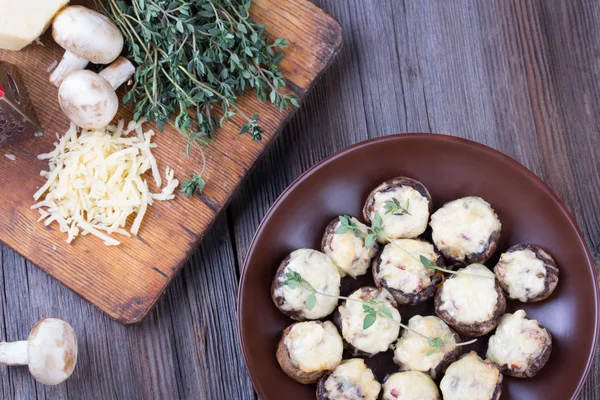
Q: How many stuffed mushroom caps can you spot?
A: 14